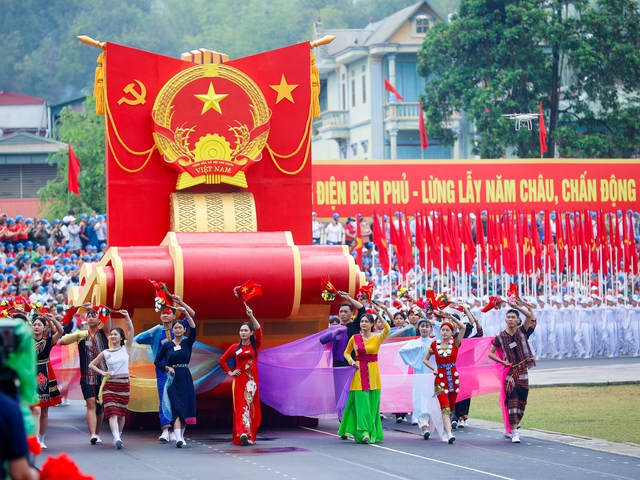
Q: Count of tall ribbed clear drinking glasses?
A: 0